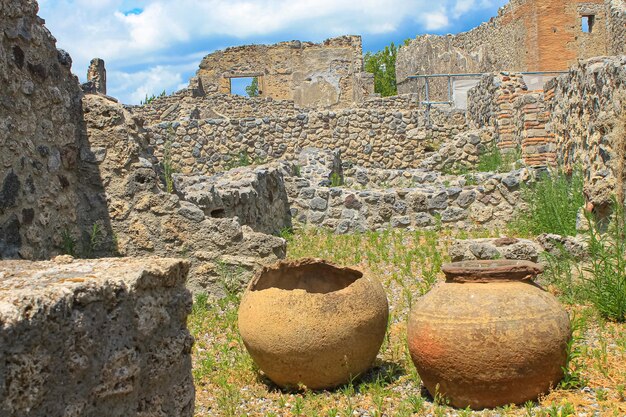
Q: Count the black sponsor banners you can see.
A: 0